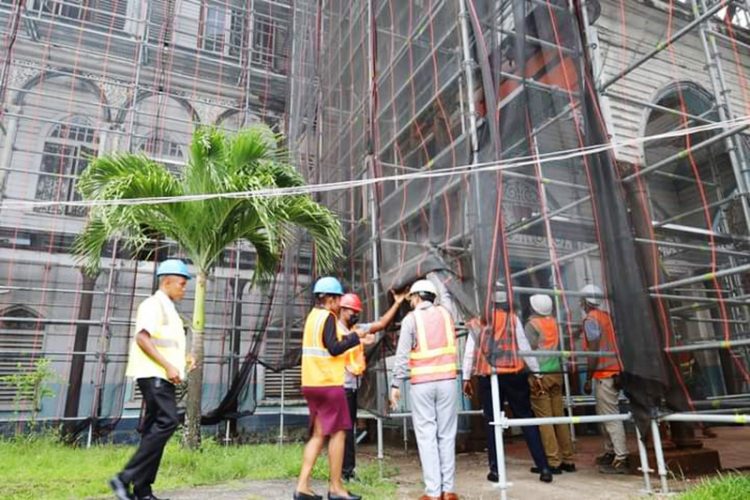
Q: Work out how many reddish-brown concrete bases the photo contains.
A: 1